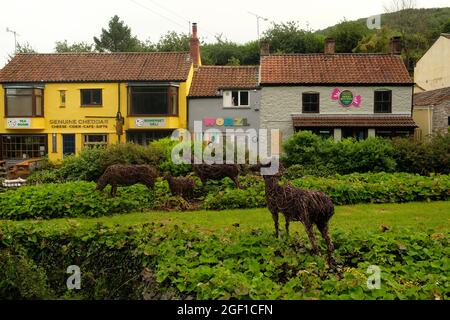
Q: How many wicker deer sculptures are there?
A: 4